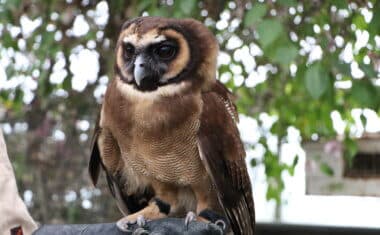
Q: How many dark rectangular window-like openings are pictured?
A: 1